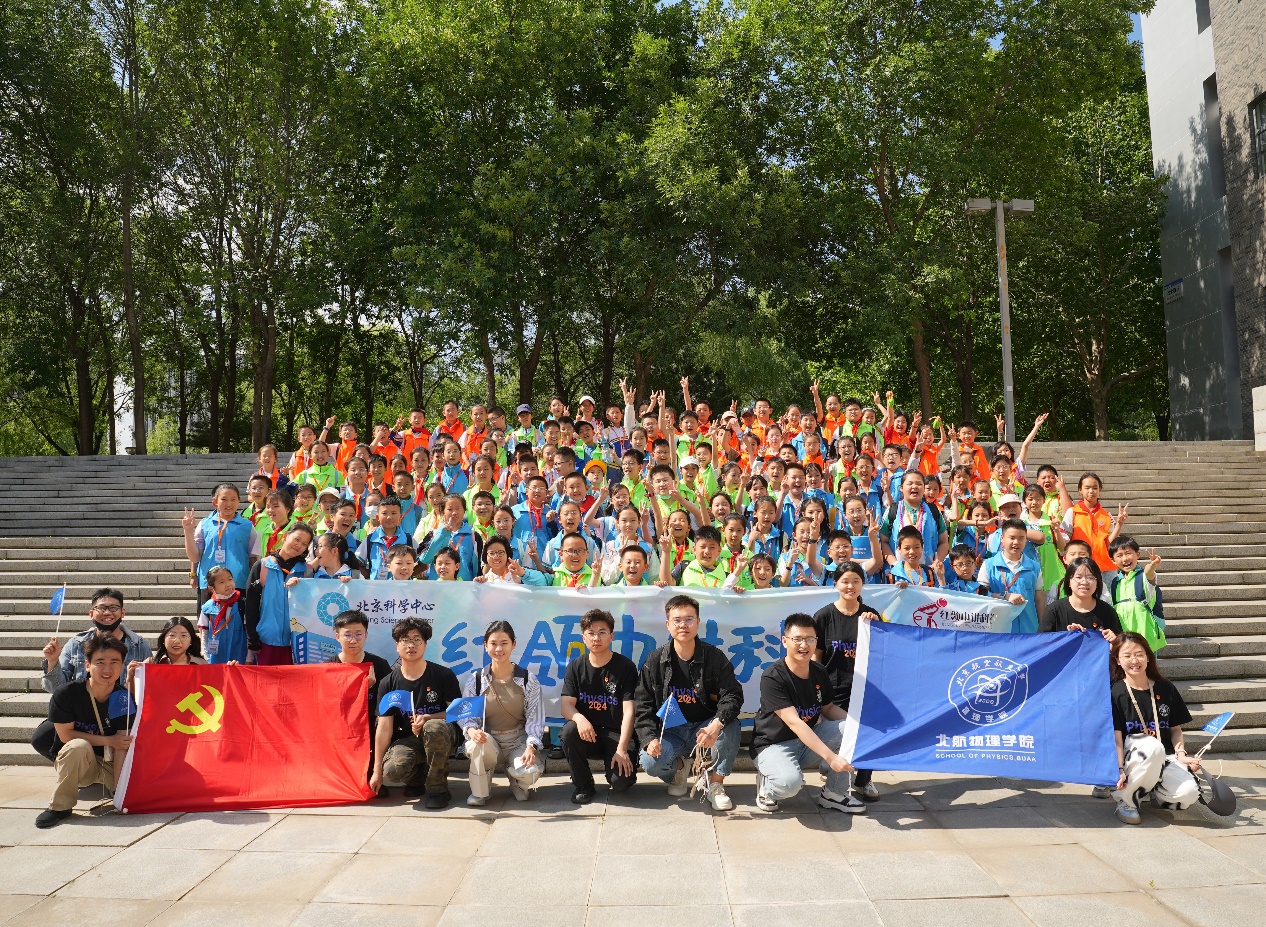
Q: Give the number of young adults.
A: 12